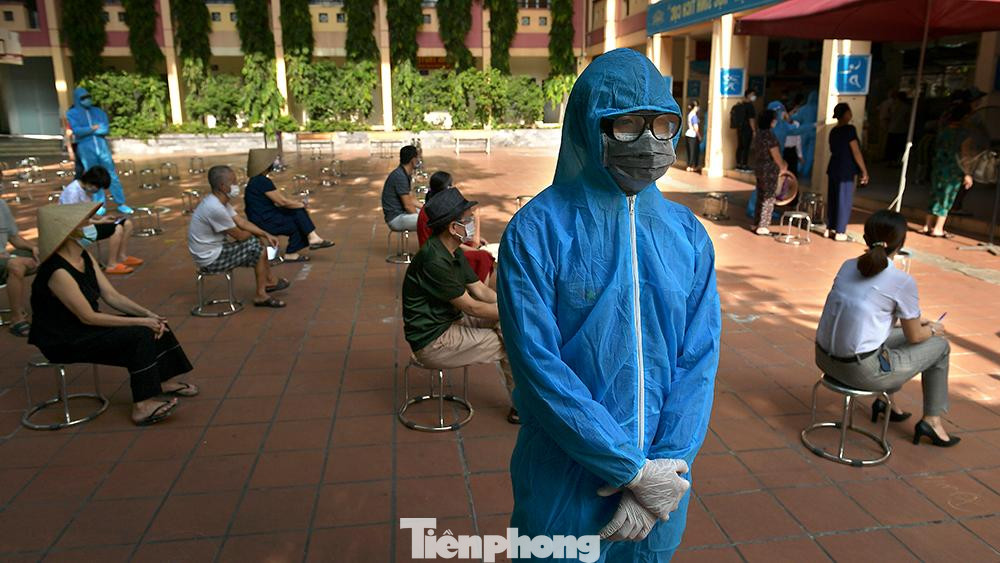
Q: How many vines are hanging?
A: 10